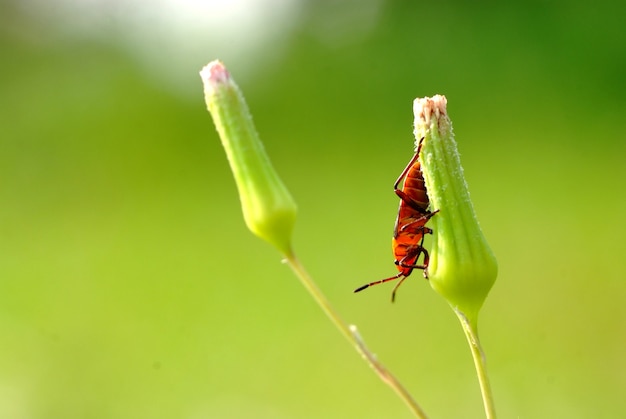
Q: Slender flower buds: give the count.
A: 2